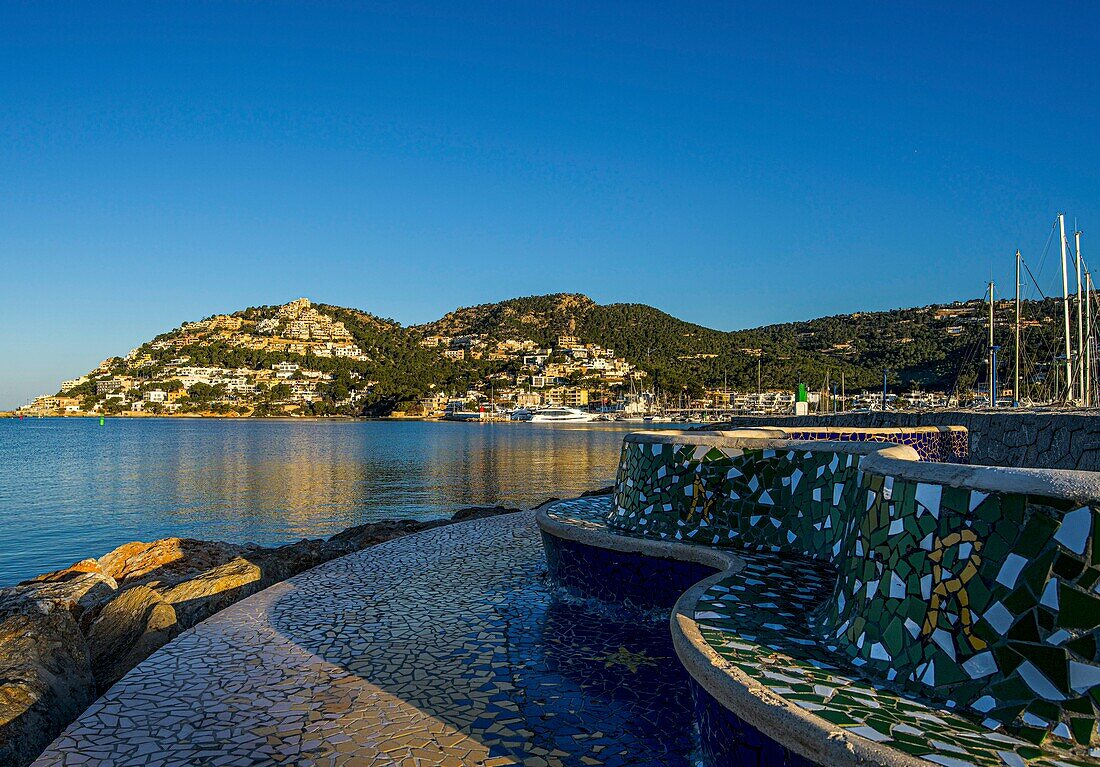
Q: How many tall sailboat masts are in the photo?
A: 5